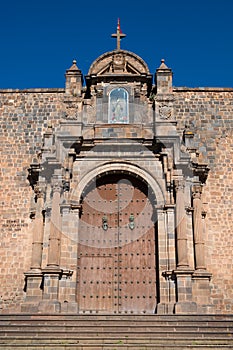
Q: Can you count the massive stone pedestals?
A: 4